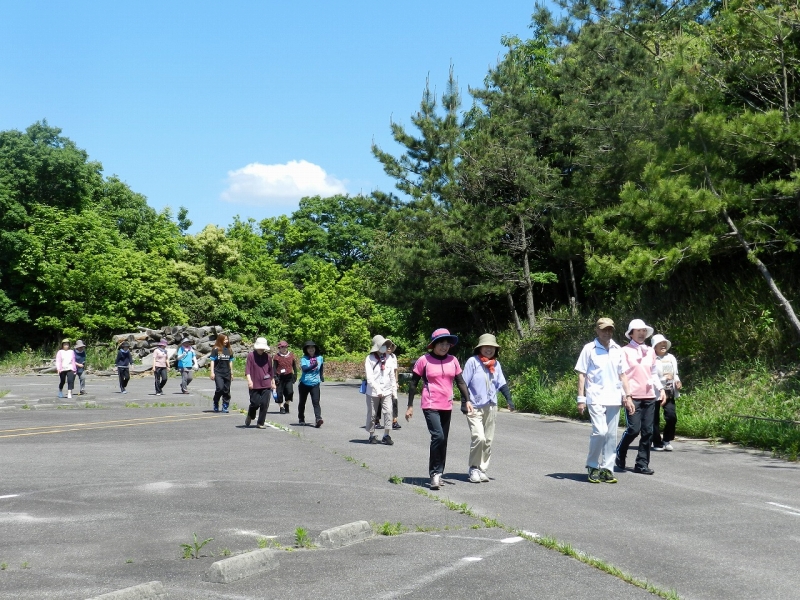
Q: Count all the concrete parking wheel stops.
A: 3